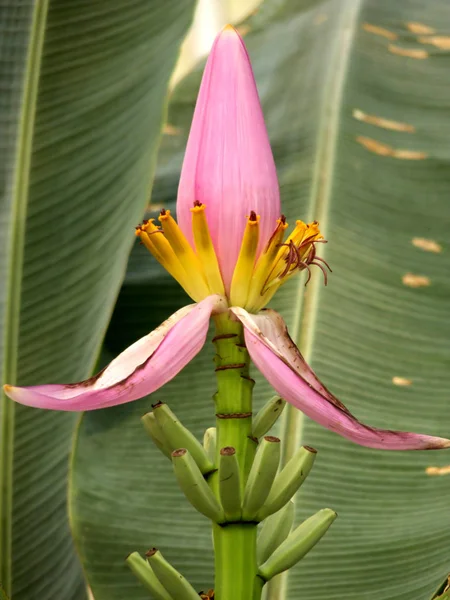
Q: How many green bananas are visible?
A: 12